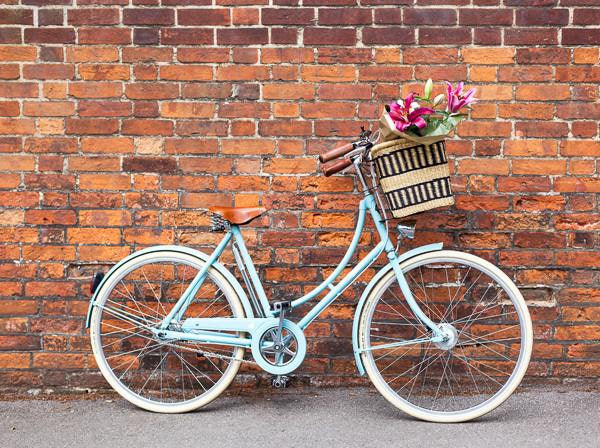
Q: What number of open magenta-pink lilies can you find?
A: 2